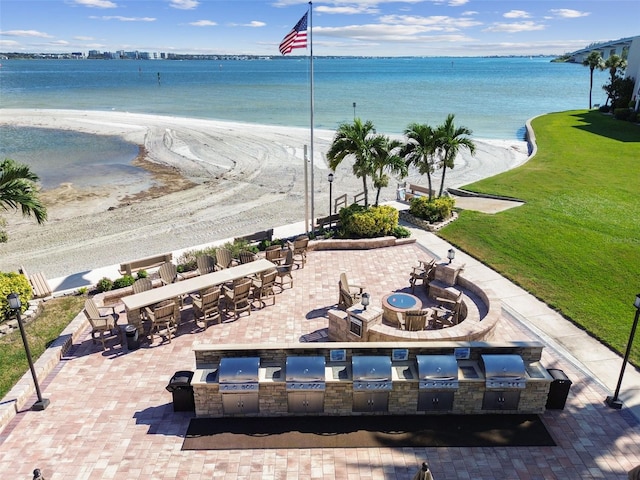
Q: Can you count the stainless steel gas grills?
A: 5